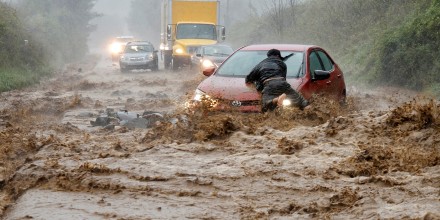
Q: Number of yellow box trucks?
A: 1